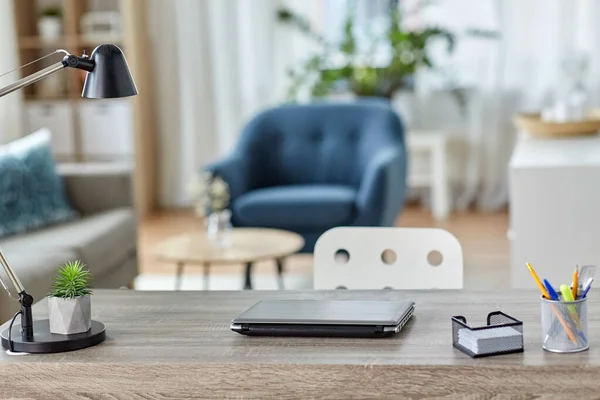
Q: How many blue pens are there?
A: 2